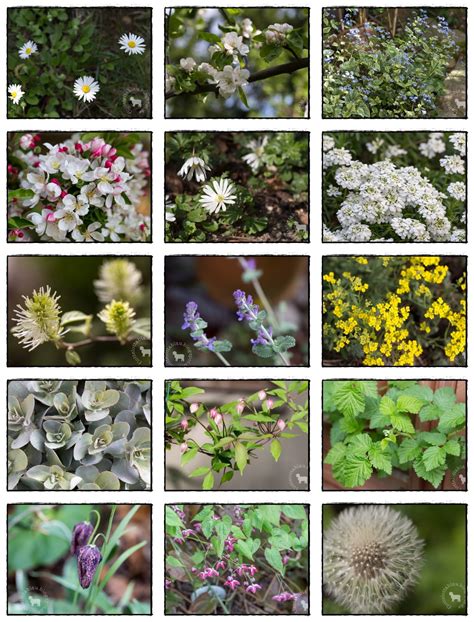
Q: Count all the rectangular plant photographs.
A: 15